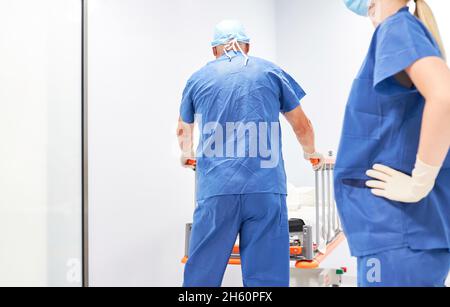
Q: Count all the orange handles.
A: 2